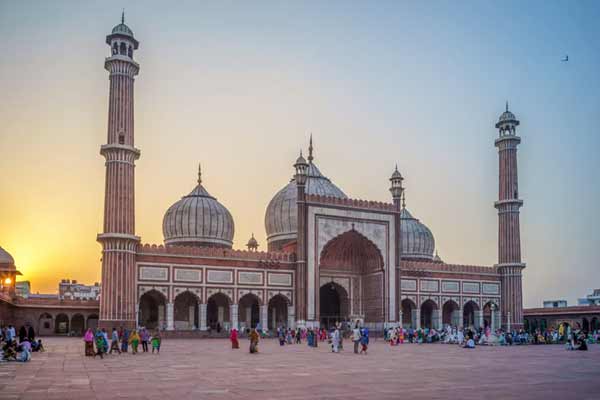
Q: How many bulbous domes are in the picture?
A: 3